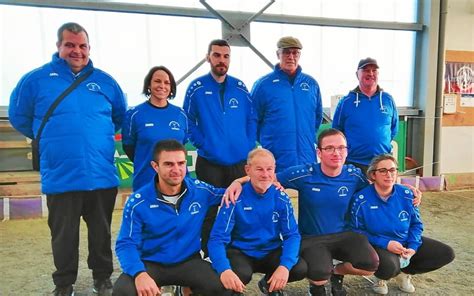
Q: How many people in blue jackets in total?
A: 9